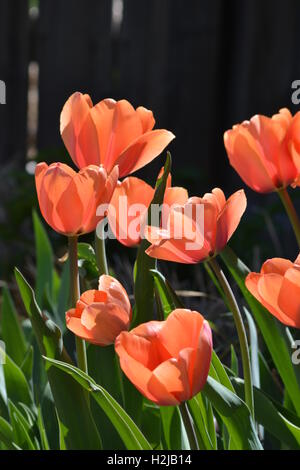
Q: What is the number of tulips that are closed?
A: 0